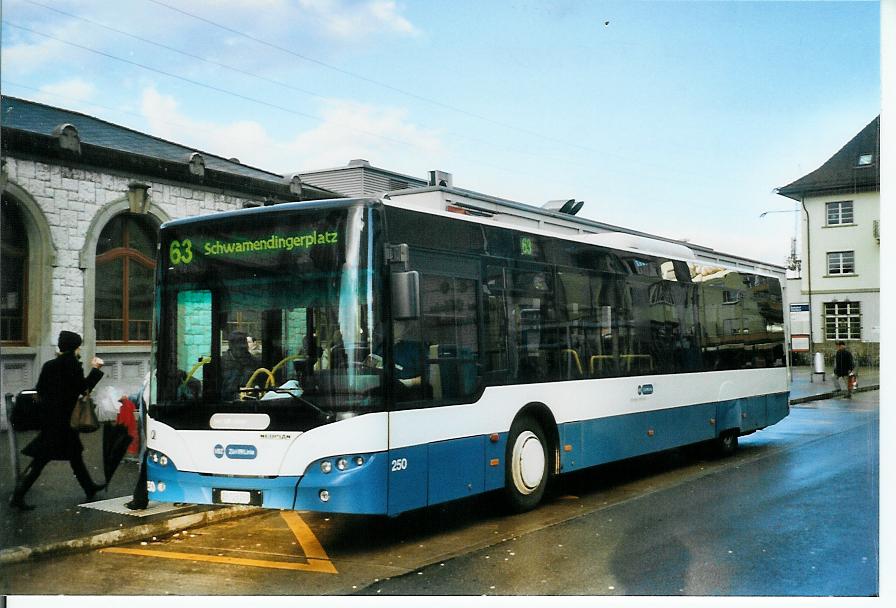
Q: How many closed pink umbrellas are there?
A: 0